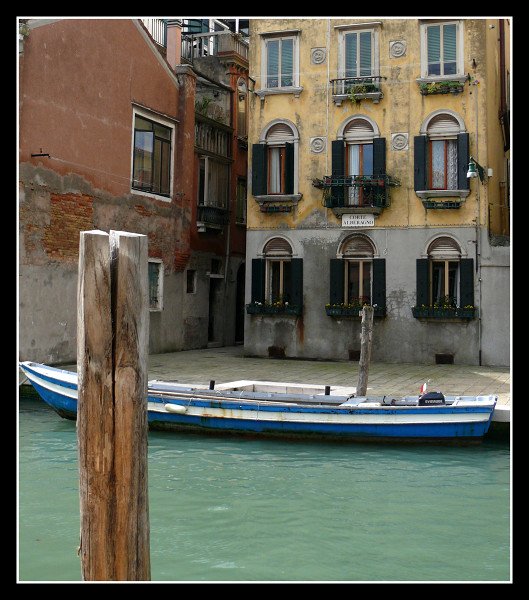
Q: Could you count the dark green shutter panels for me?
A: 12